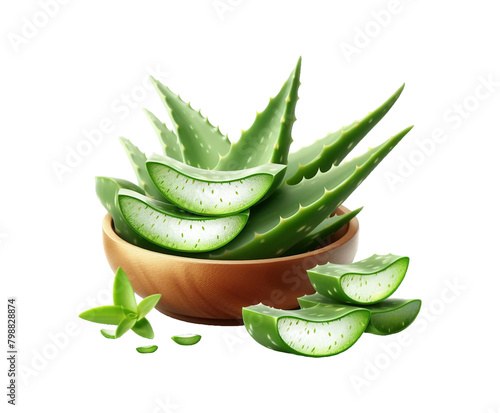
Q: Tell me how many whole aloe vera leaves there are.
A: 7